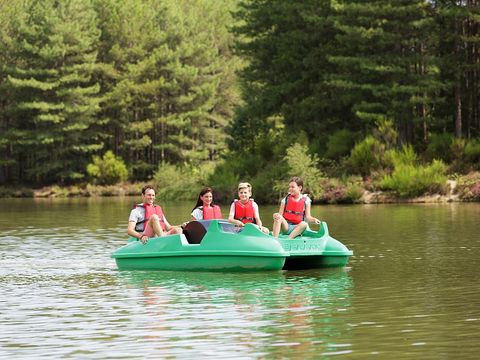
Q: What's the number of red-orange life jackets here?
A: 4